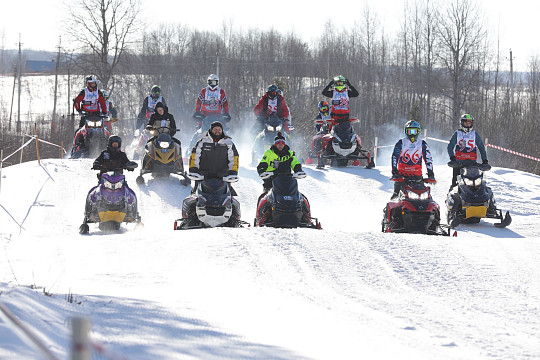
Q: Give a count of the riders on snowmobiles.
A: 13